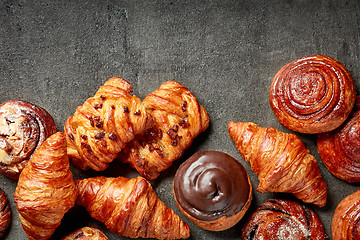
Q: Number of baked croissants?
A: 3